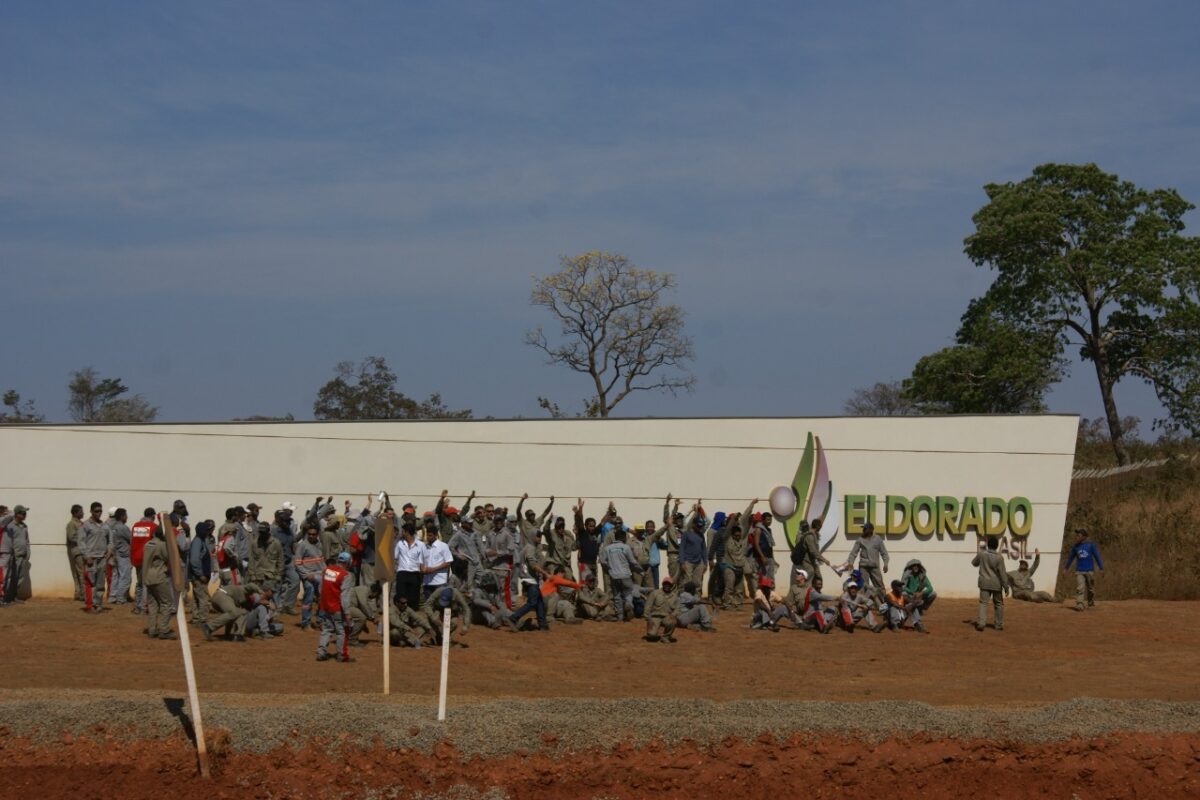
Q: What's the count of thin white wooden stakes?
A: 3